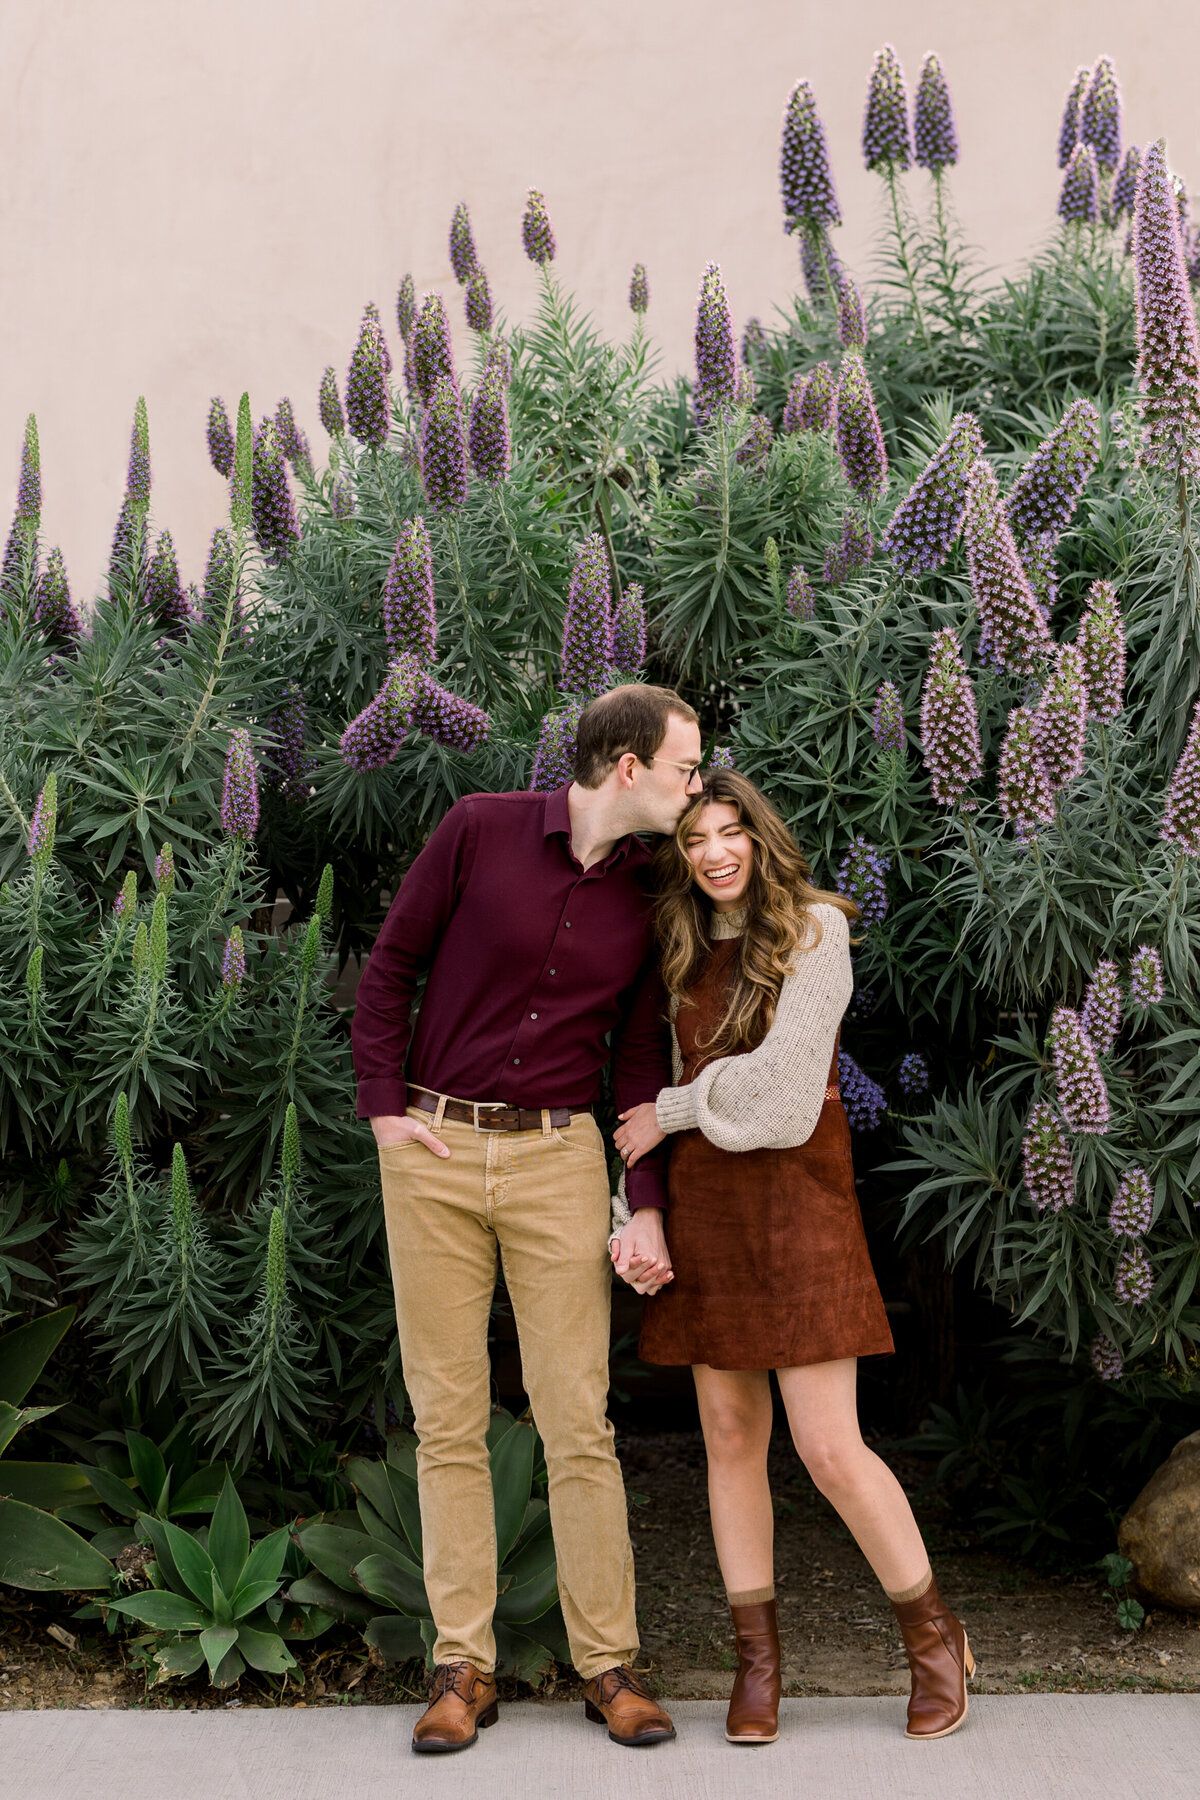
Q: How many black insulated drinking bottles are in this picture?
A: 0